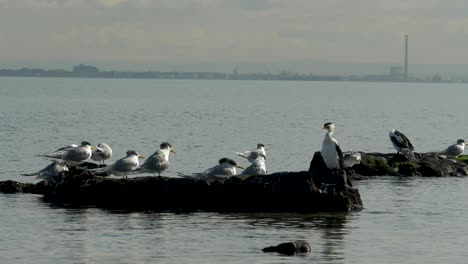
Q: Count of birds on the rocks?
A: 12